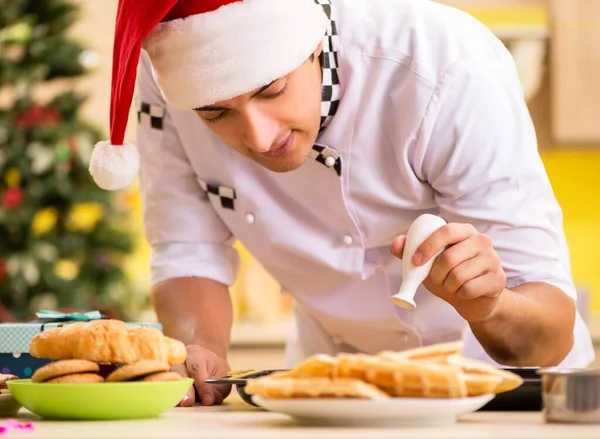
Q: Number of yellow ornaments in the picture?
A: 4